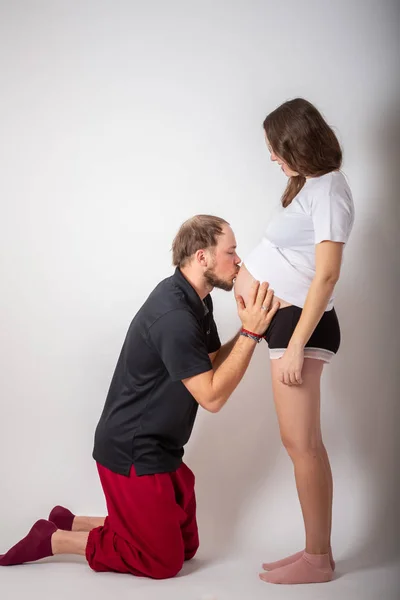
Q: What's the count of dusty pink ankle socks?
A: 2